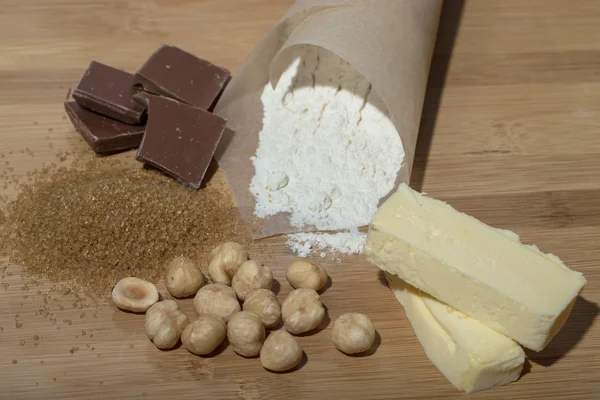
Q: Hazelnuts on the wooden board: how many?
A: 13